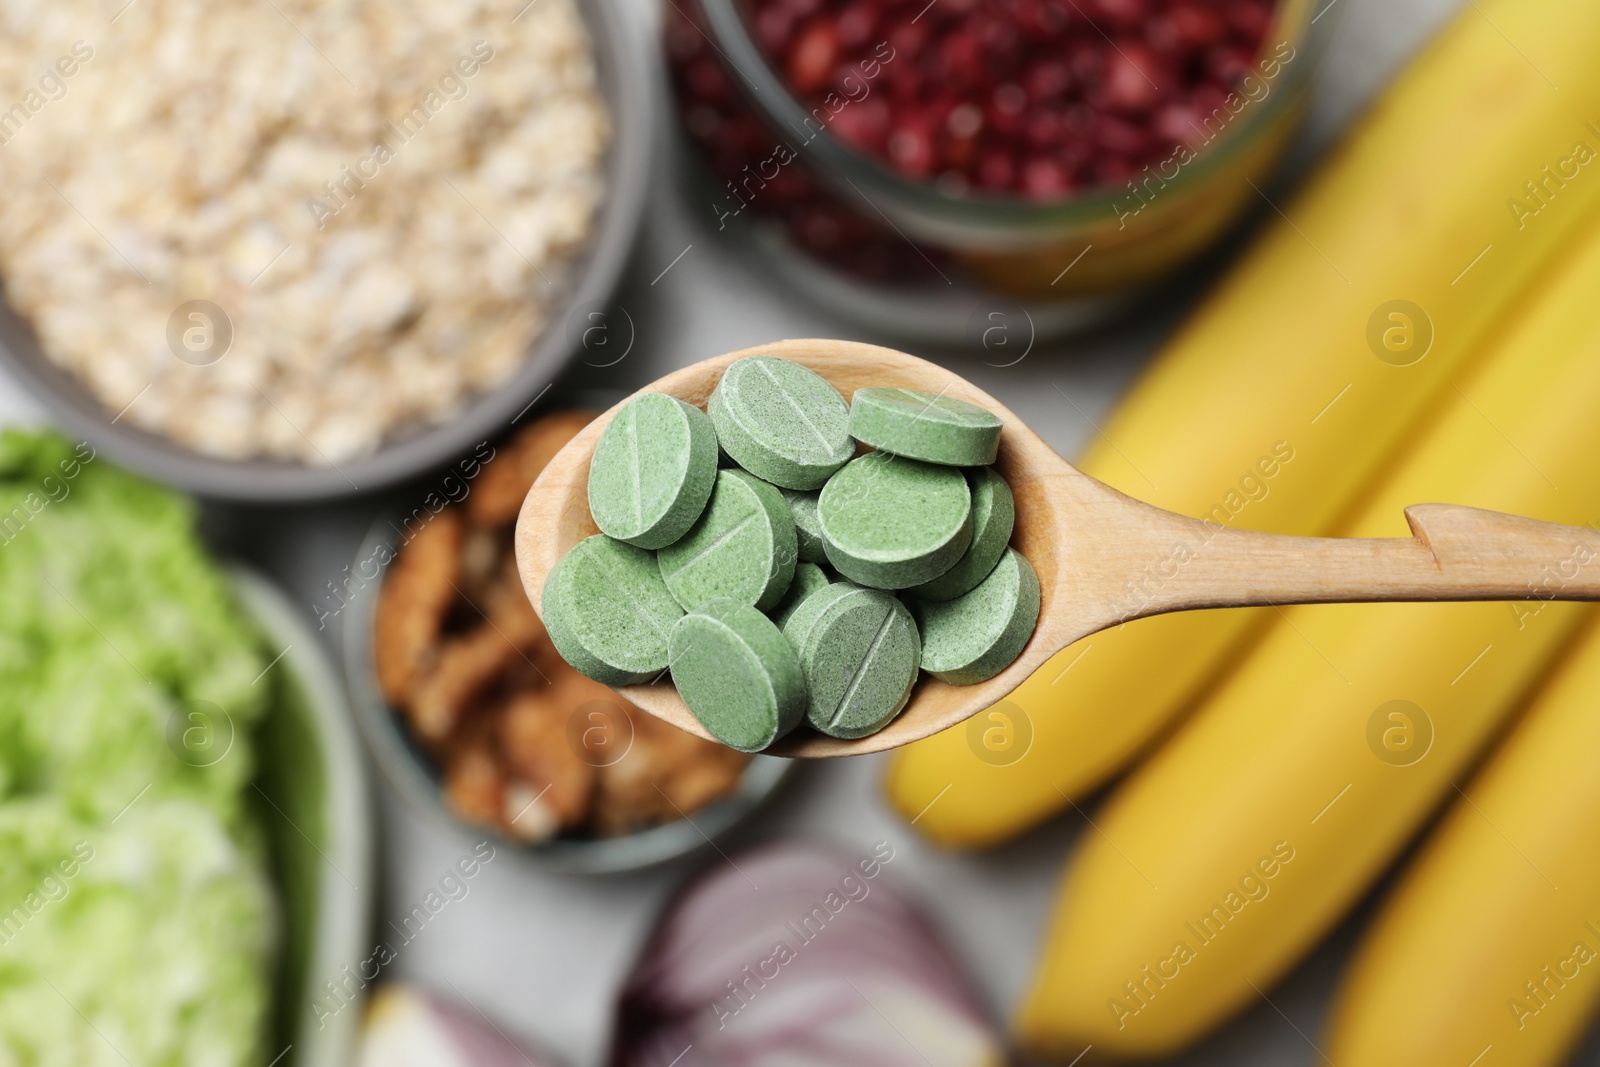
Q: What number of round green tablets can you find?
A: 12